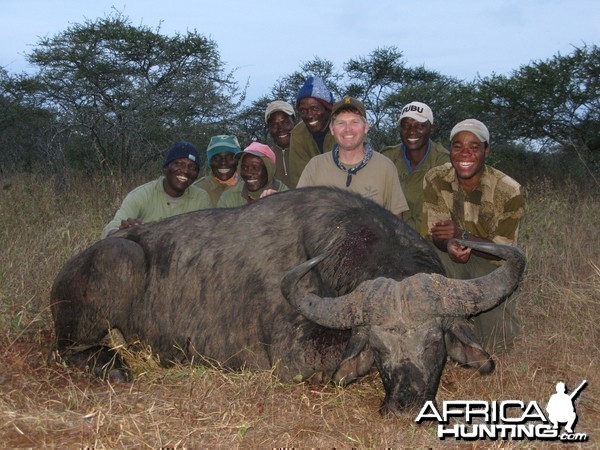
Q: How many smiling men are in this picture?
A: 8